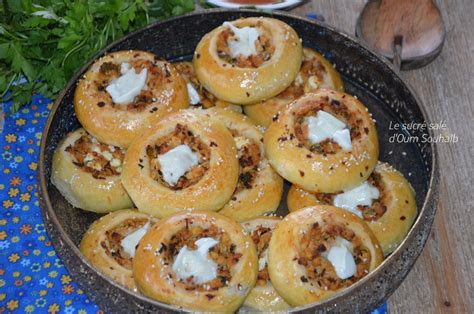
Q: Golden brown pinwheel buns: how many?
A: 13